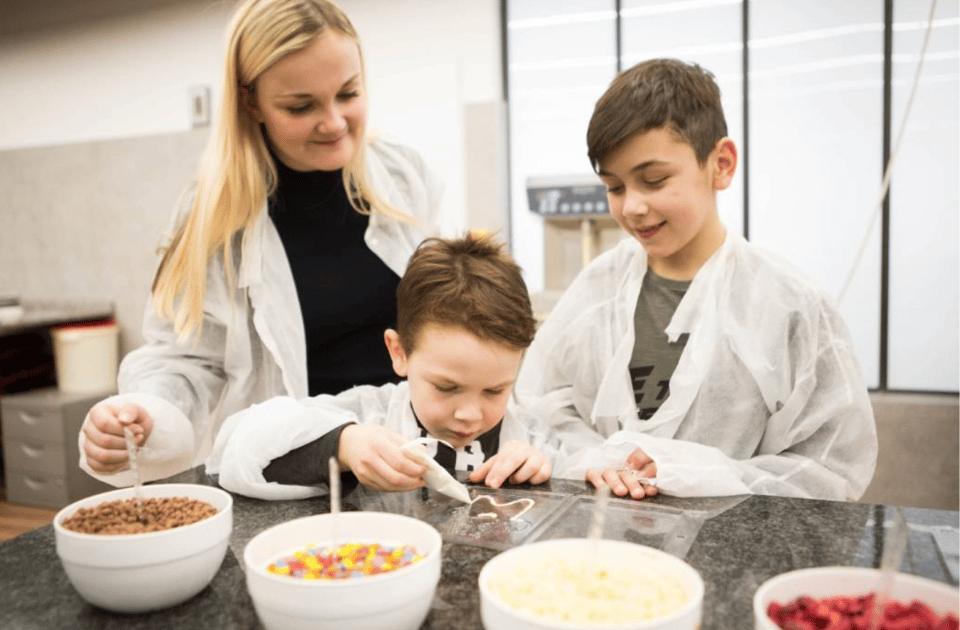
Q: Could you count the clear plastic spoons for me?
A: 4